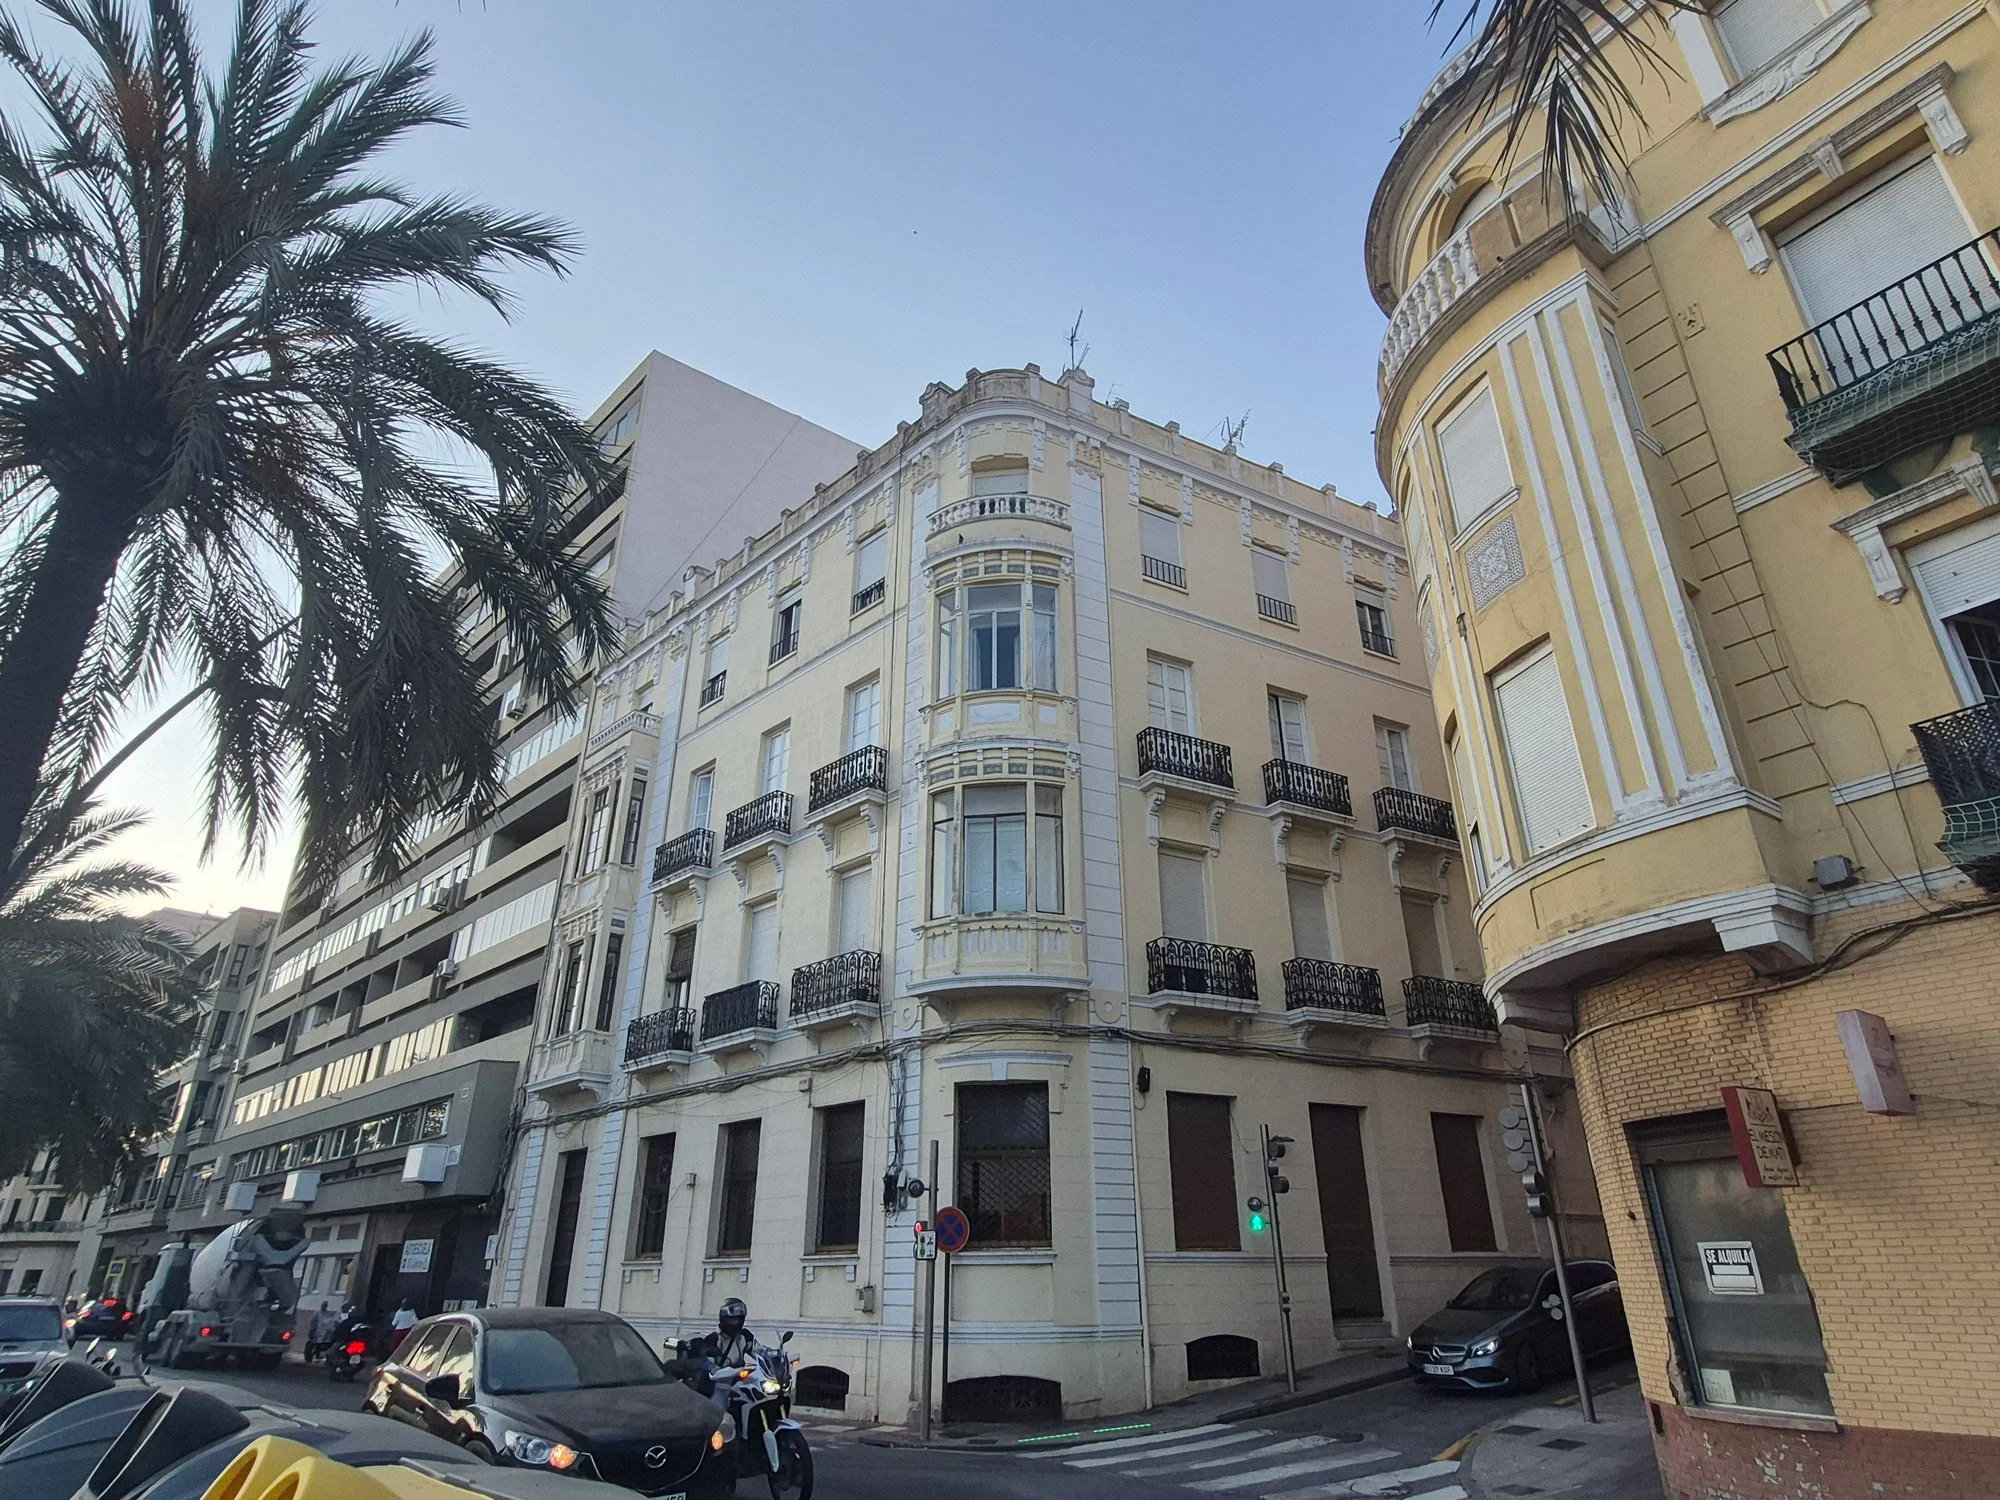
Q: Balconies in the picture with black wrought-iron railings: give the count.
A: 14